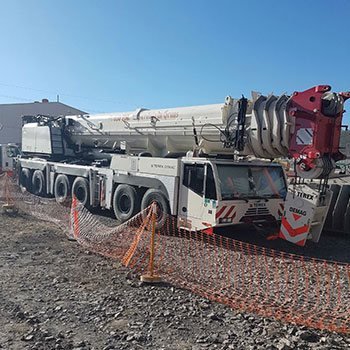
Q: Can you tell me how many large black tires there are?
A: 6